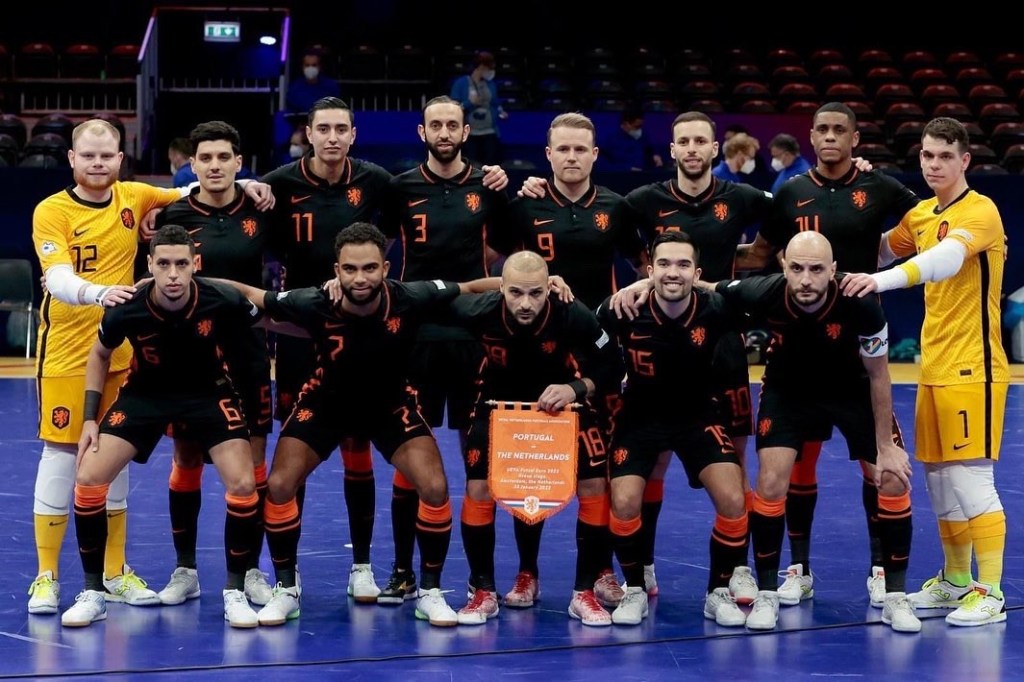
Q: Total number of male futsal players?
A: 13